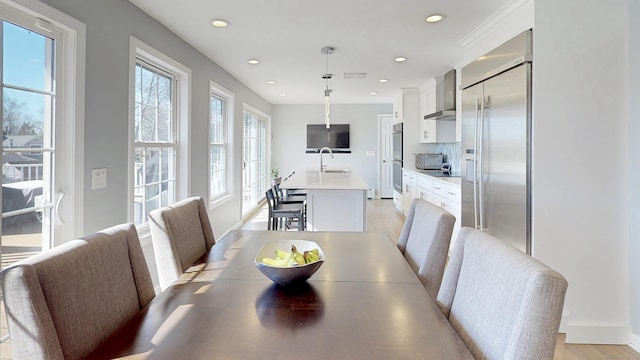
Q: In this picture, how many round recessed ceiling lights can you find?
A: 8